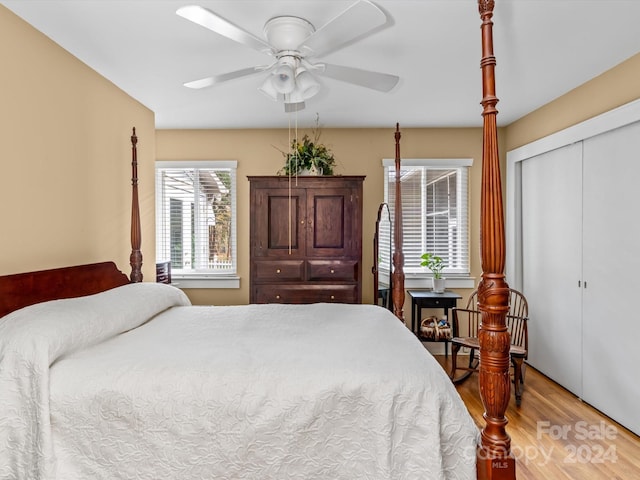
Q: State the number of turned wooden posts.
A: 3